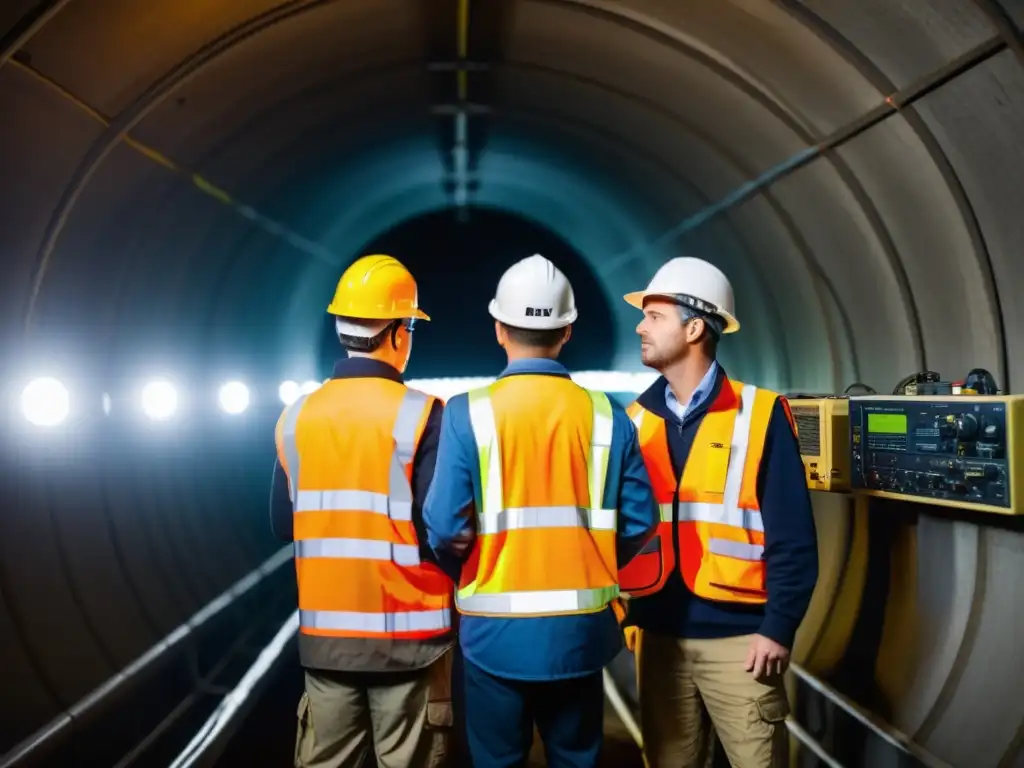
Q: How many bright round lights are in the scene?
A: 5